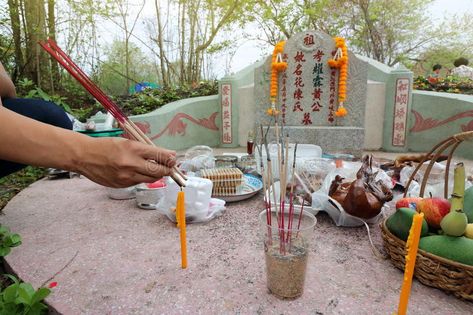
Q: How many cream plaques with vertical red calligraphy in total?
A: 2